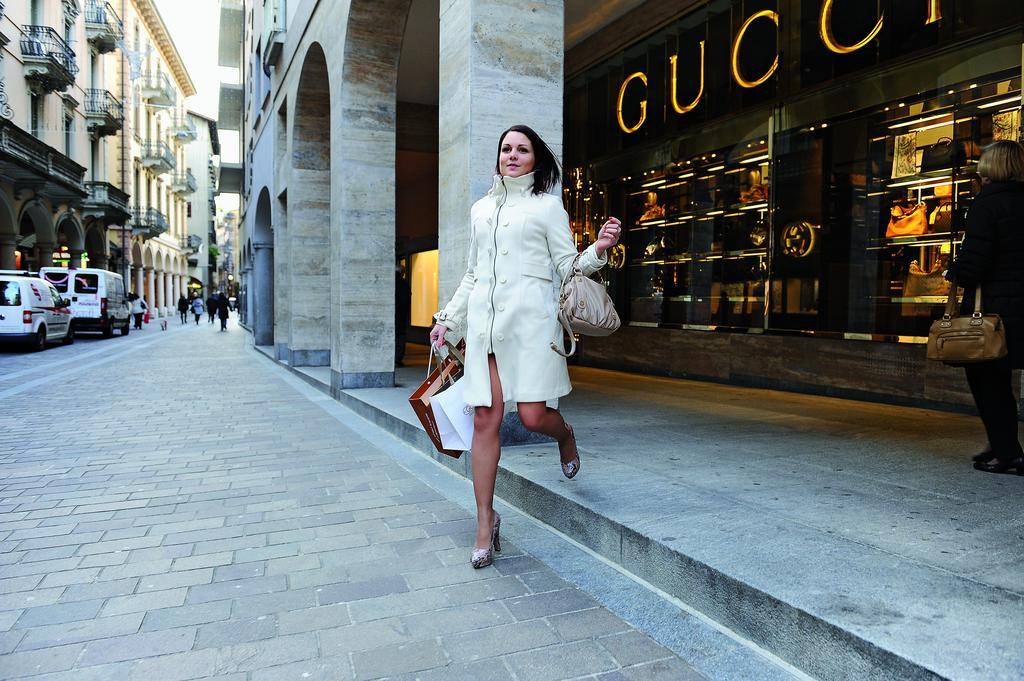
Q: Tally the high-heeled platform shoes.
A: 2